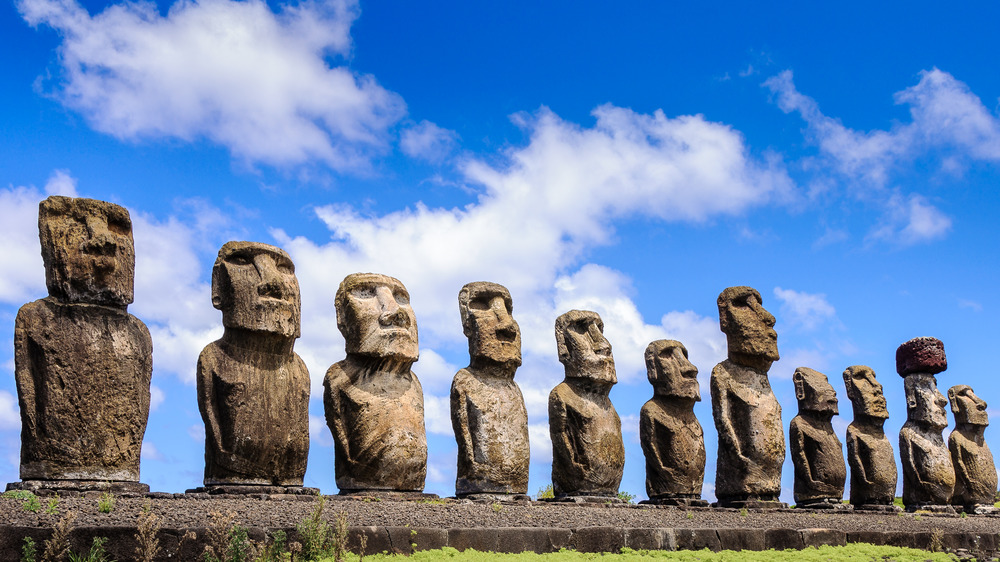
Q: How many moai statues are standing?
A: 11